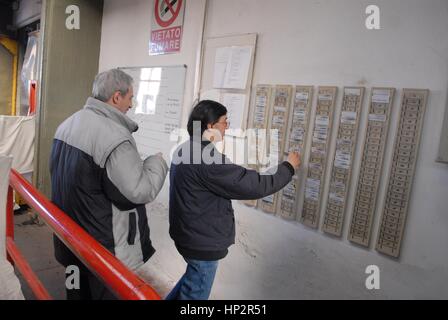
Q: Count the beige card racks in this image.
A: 7